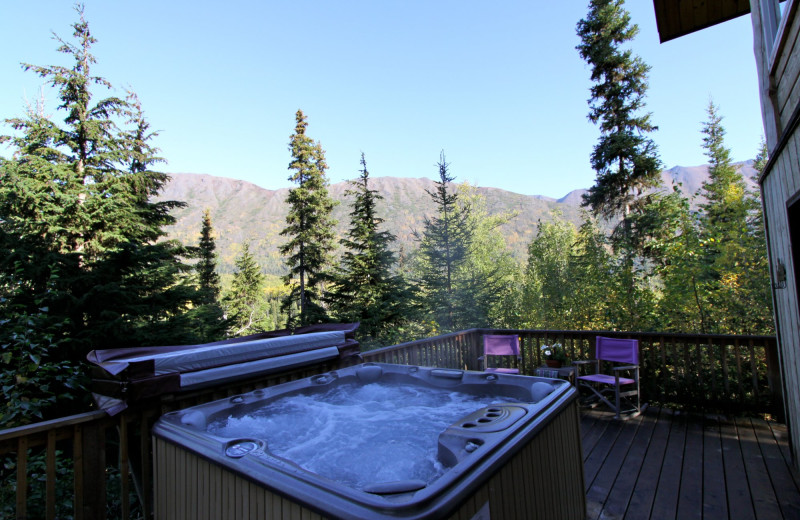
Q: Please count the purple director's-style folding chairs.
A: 2